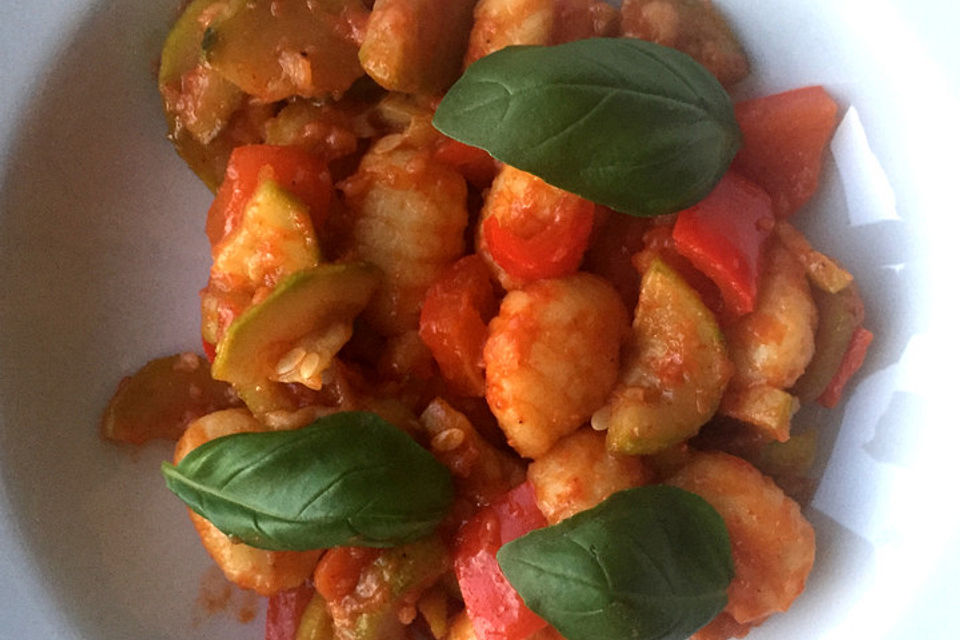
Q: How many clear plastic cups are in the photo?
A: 0